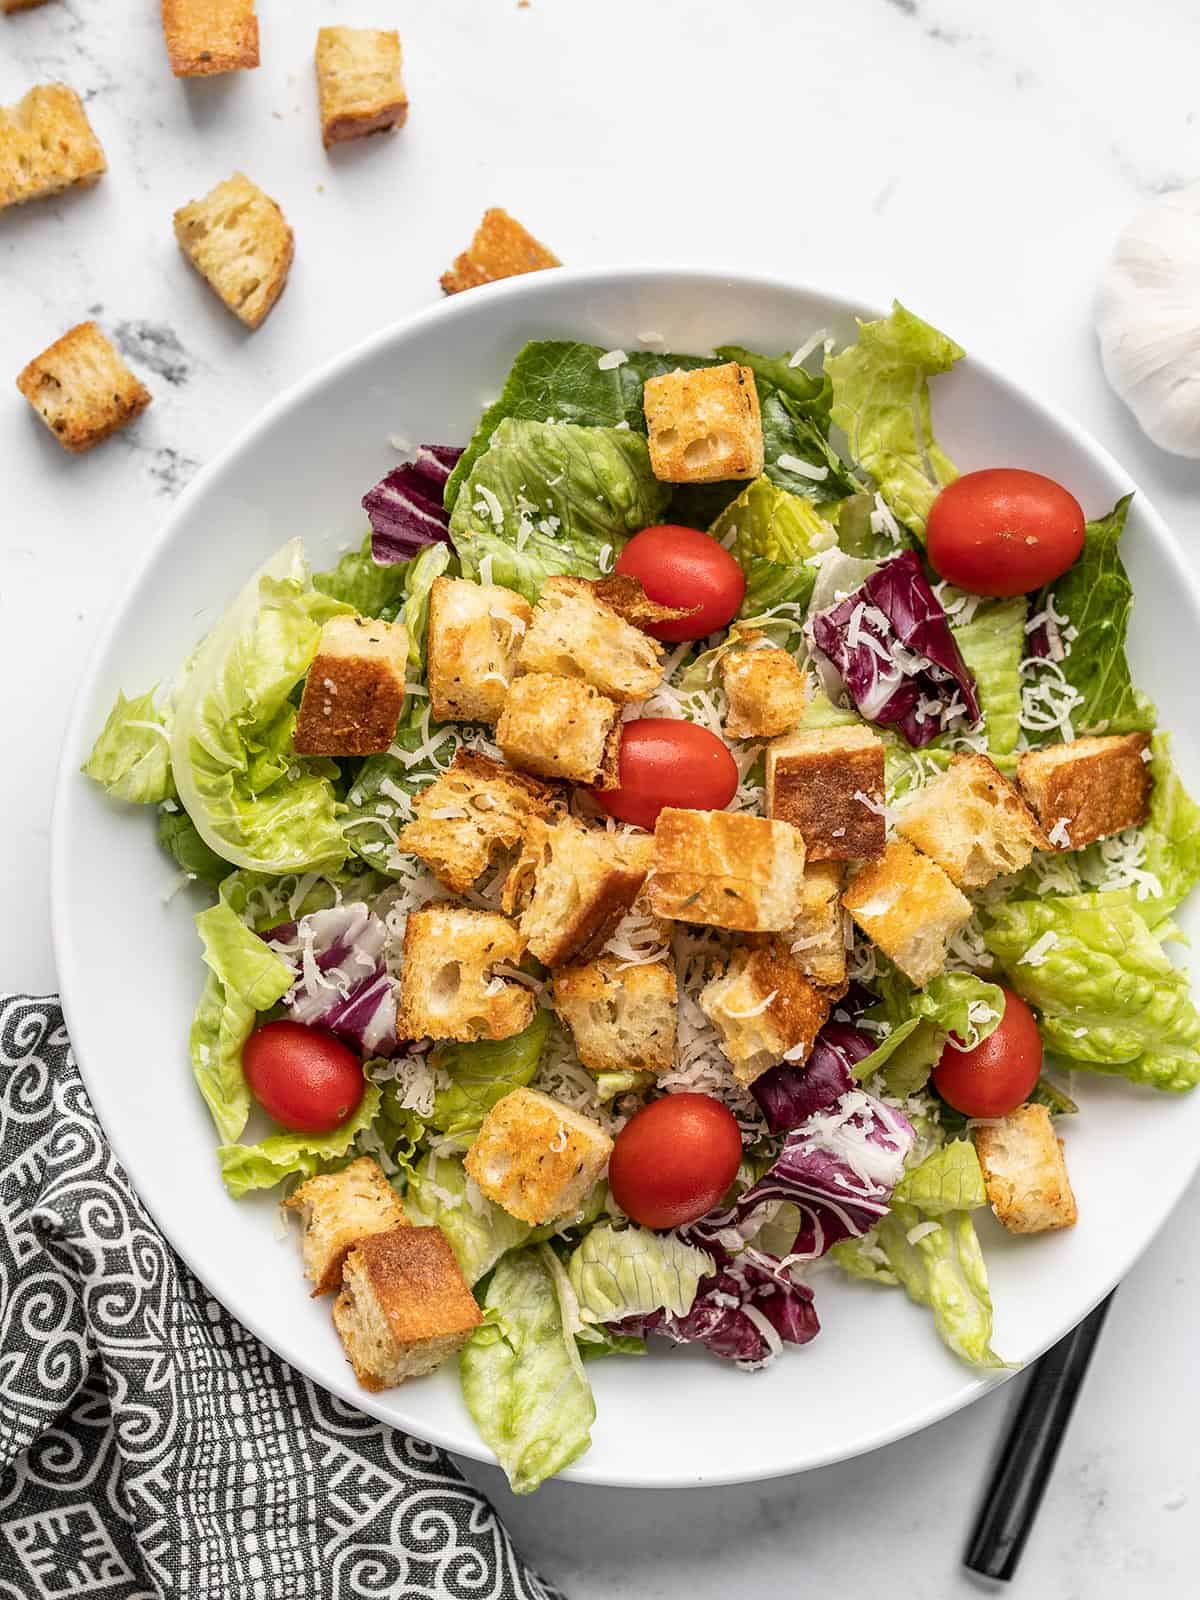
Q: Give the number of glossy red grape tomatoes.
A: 6